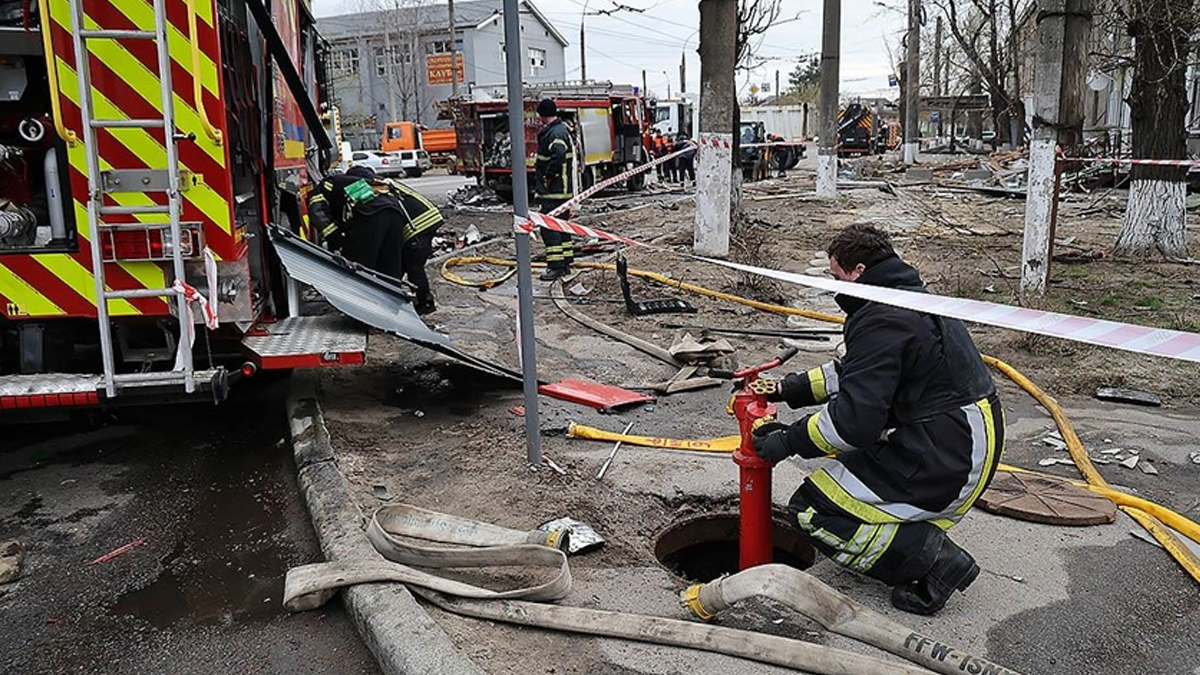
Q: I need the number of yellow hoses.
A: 2